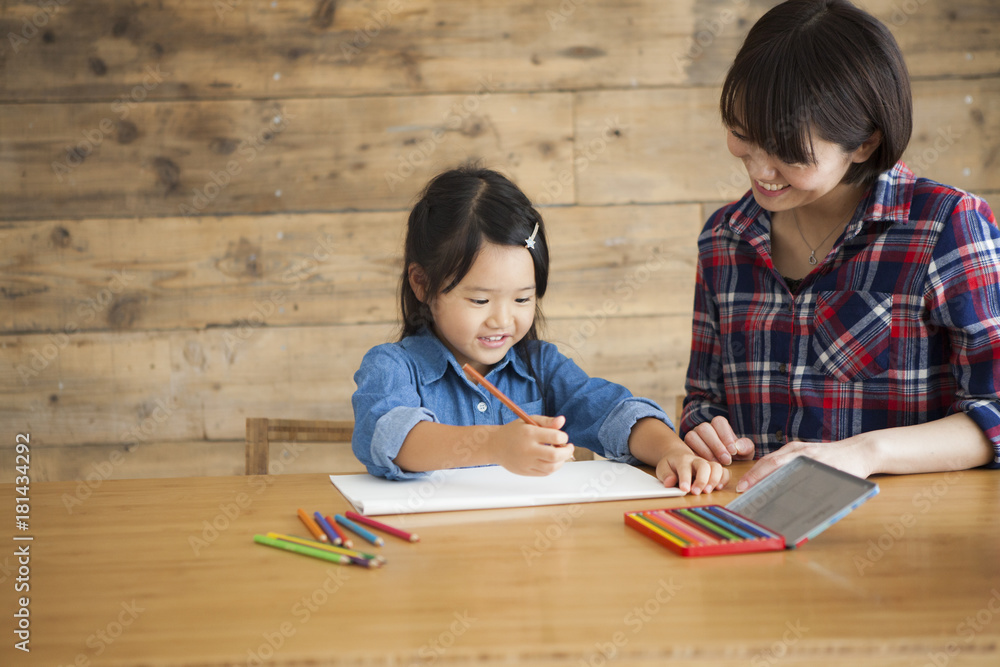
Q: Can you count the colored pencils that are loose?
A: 9